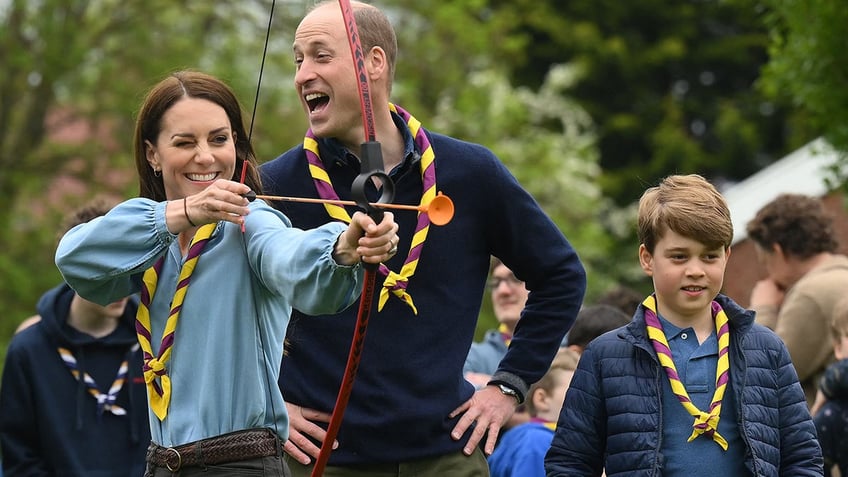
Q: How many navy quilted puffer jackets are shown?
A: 1